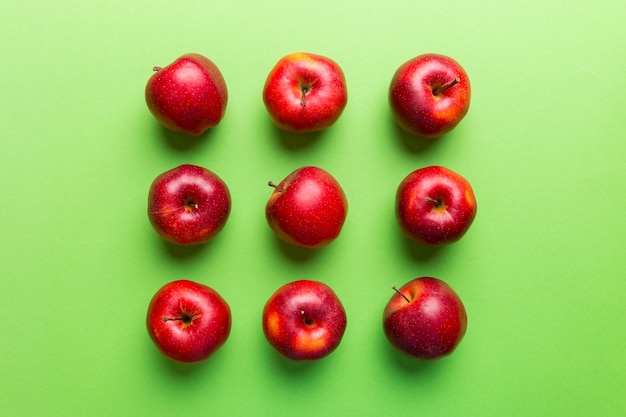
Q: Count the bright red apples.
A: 9